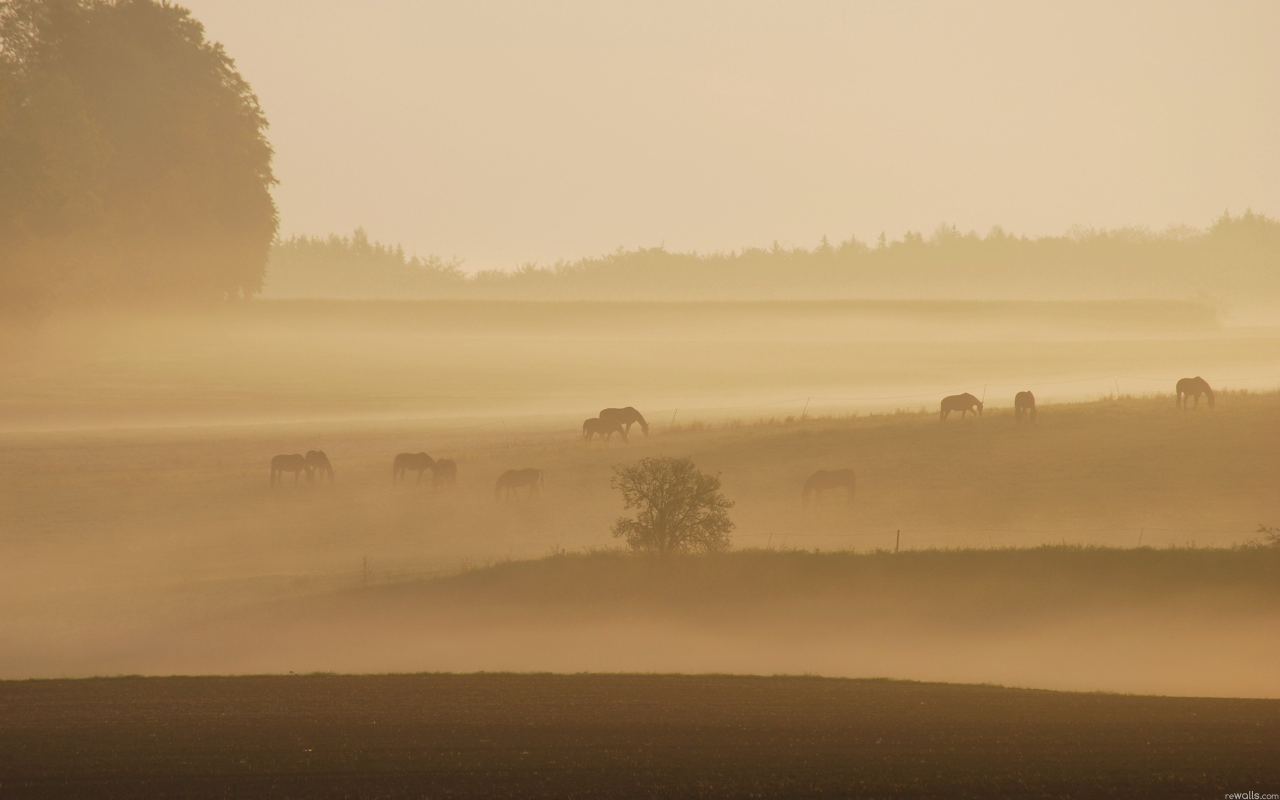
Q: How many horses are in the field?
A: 11